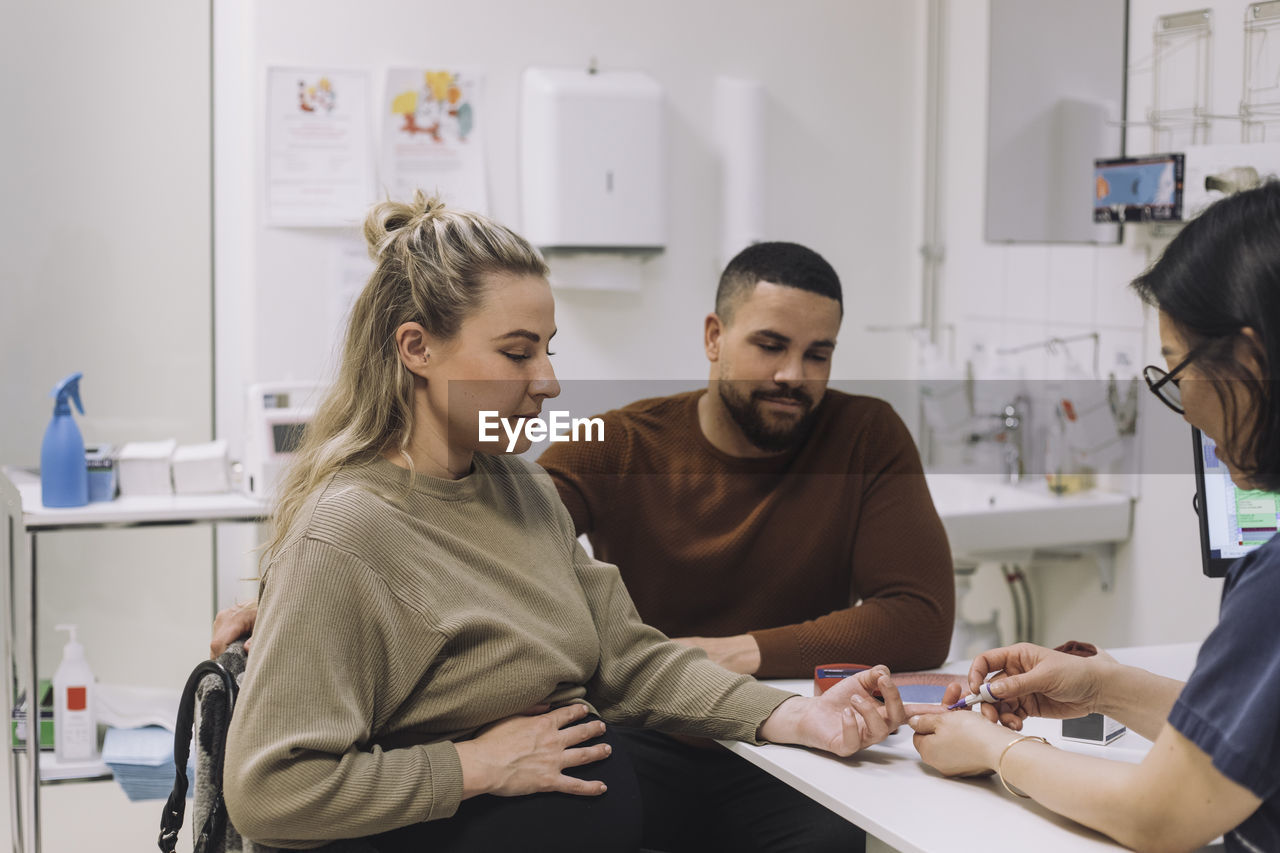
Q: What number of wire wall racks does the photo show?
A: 2